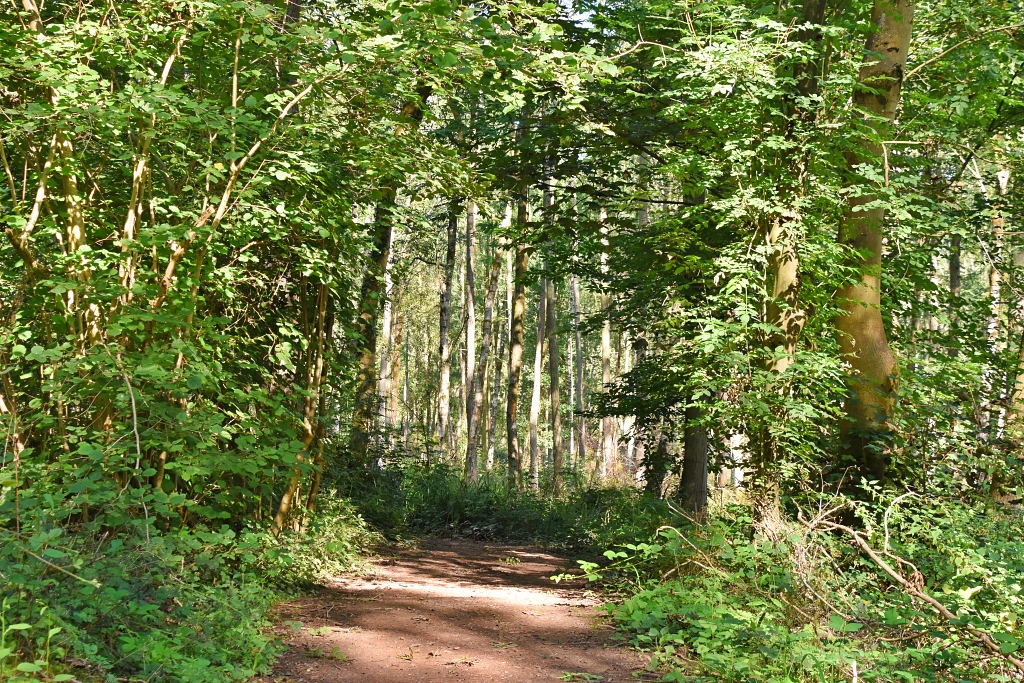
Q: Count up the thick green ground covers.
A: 2